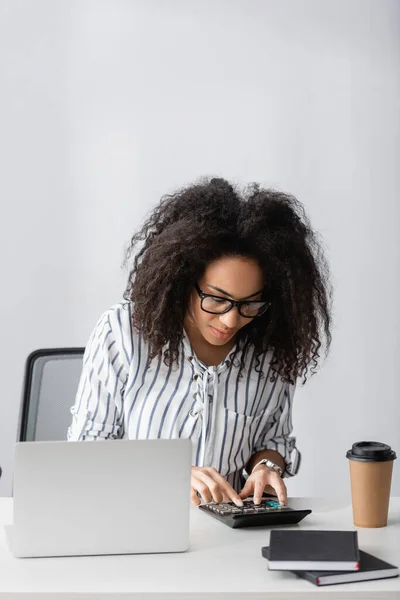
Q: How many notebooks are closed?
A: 2